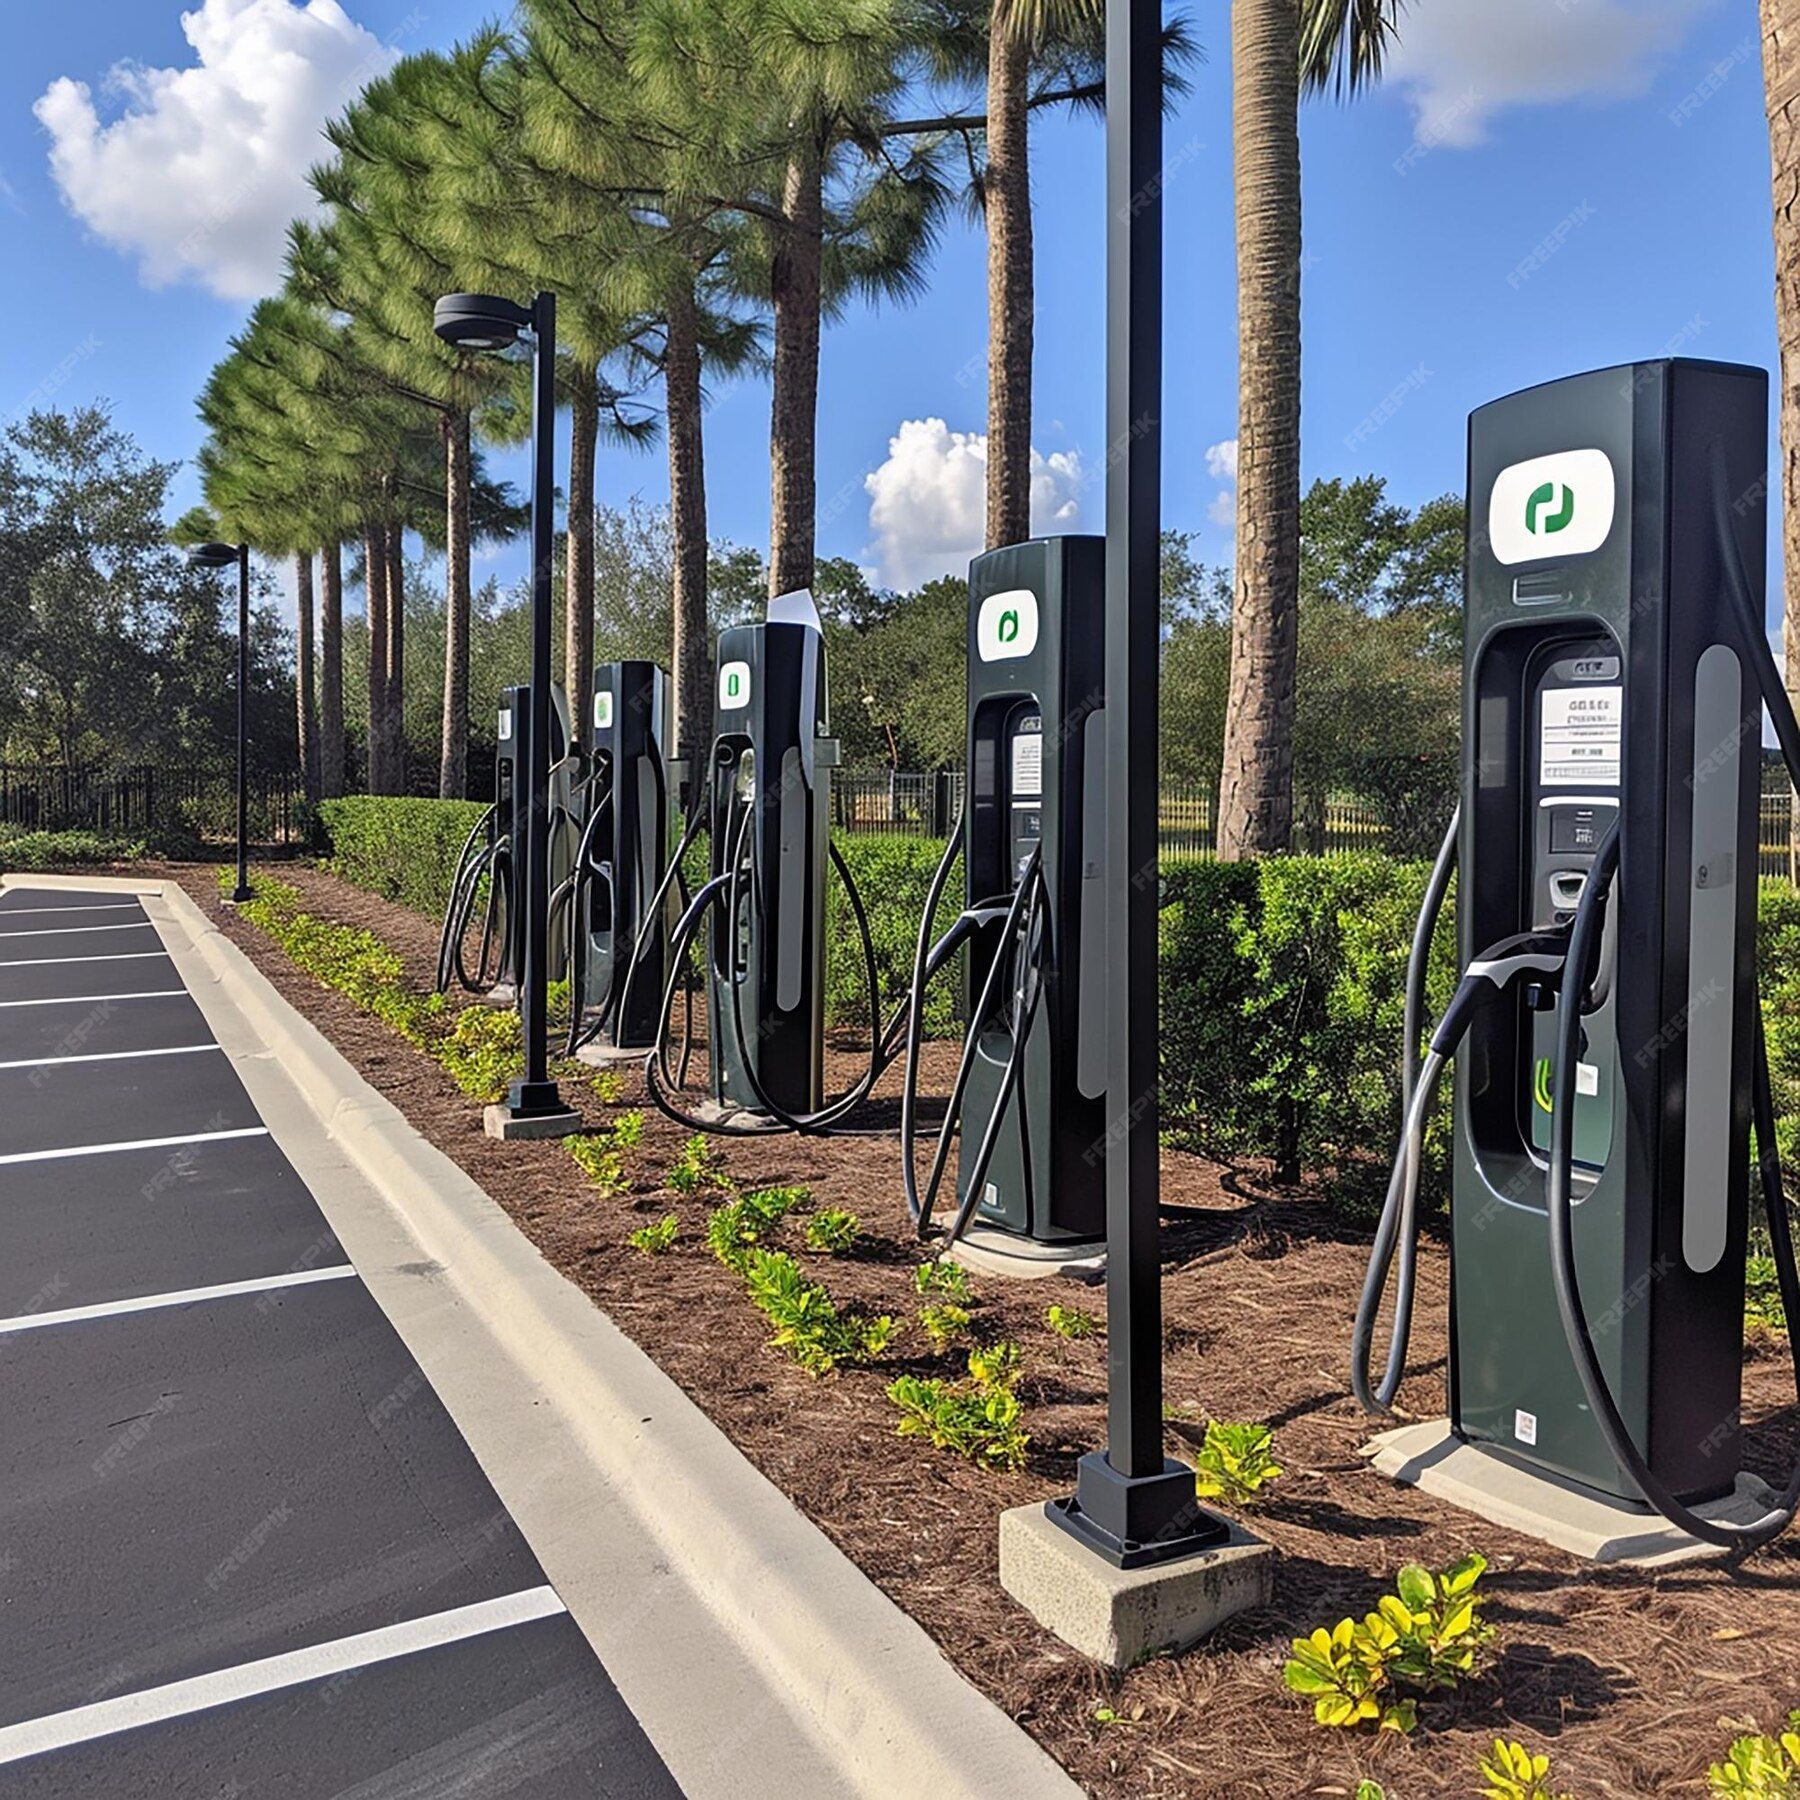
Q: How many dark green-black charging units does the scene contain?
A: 5